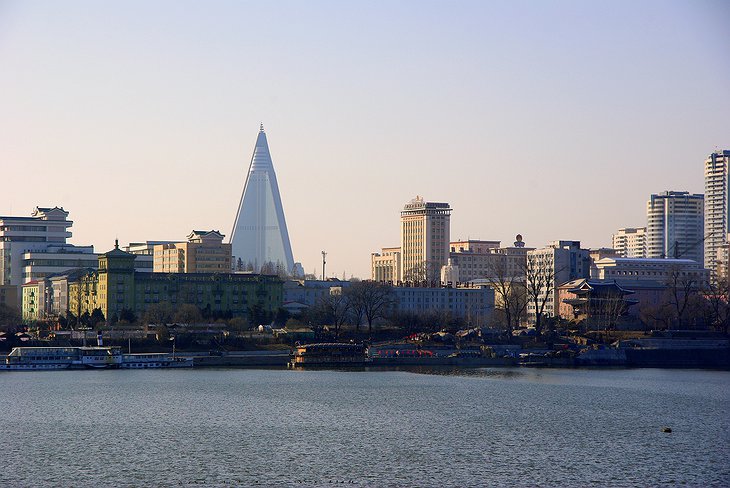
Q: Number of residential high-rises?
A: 3